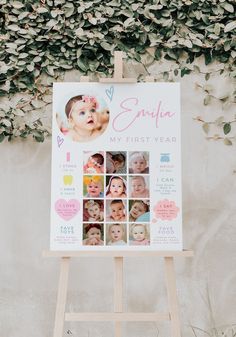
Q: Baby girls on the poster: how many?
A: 13